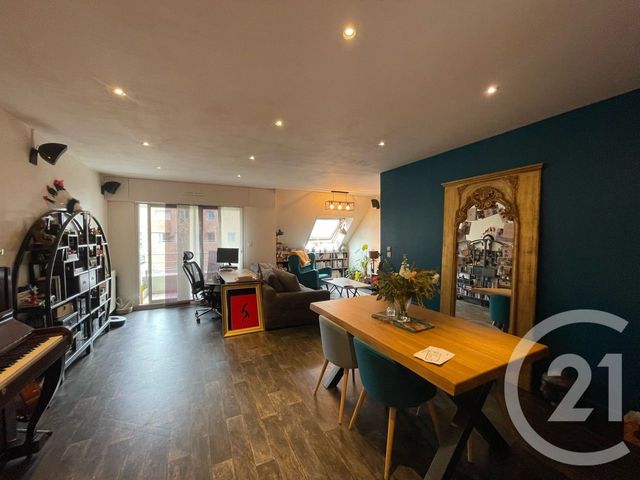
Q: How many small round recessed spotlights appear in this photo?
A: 9